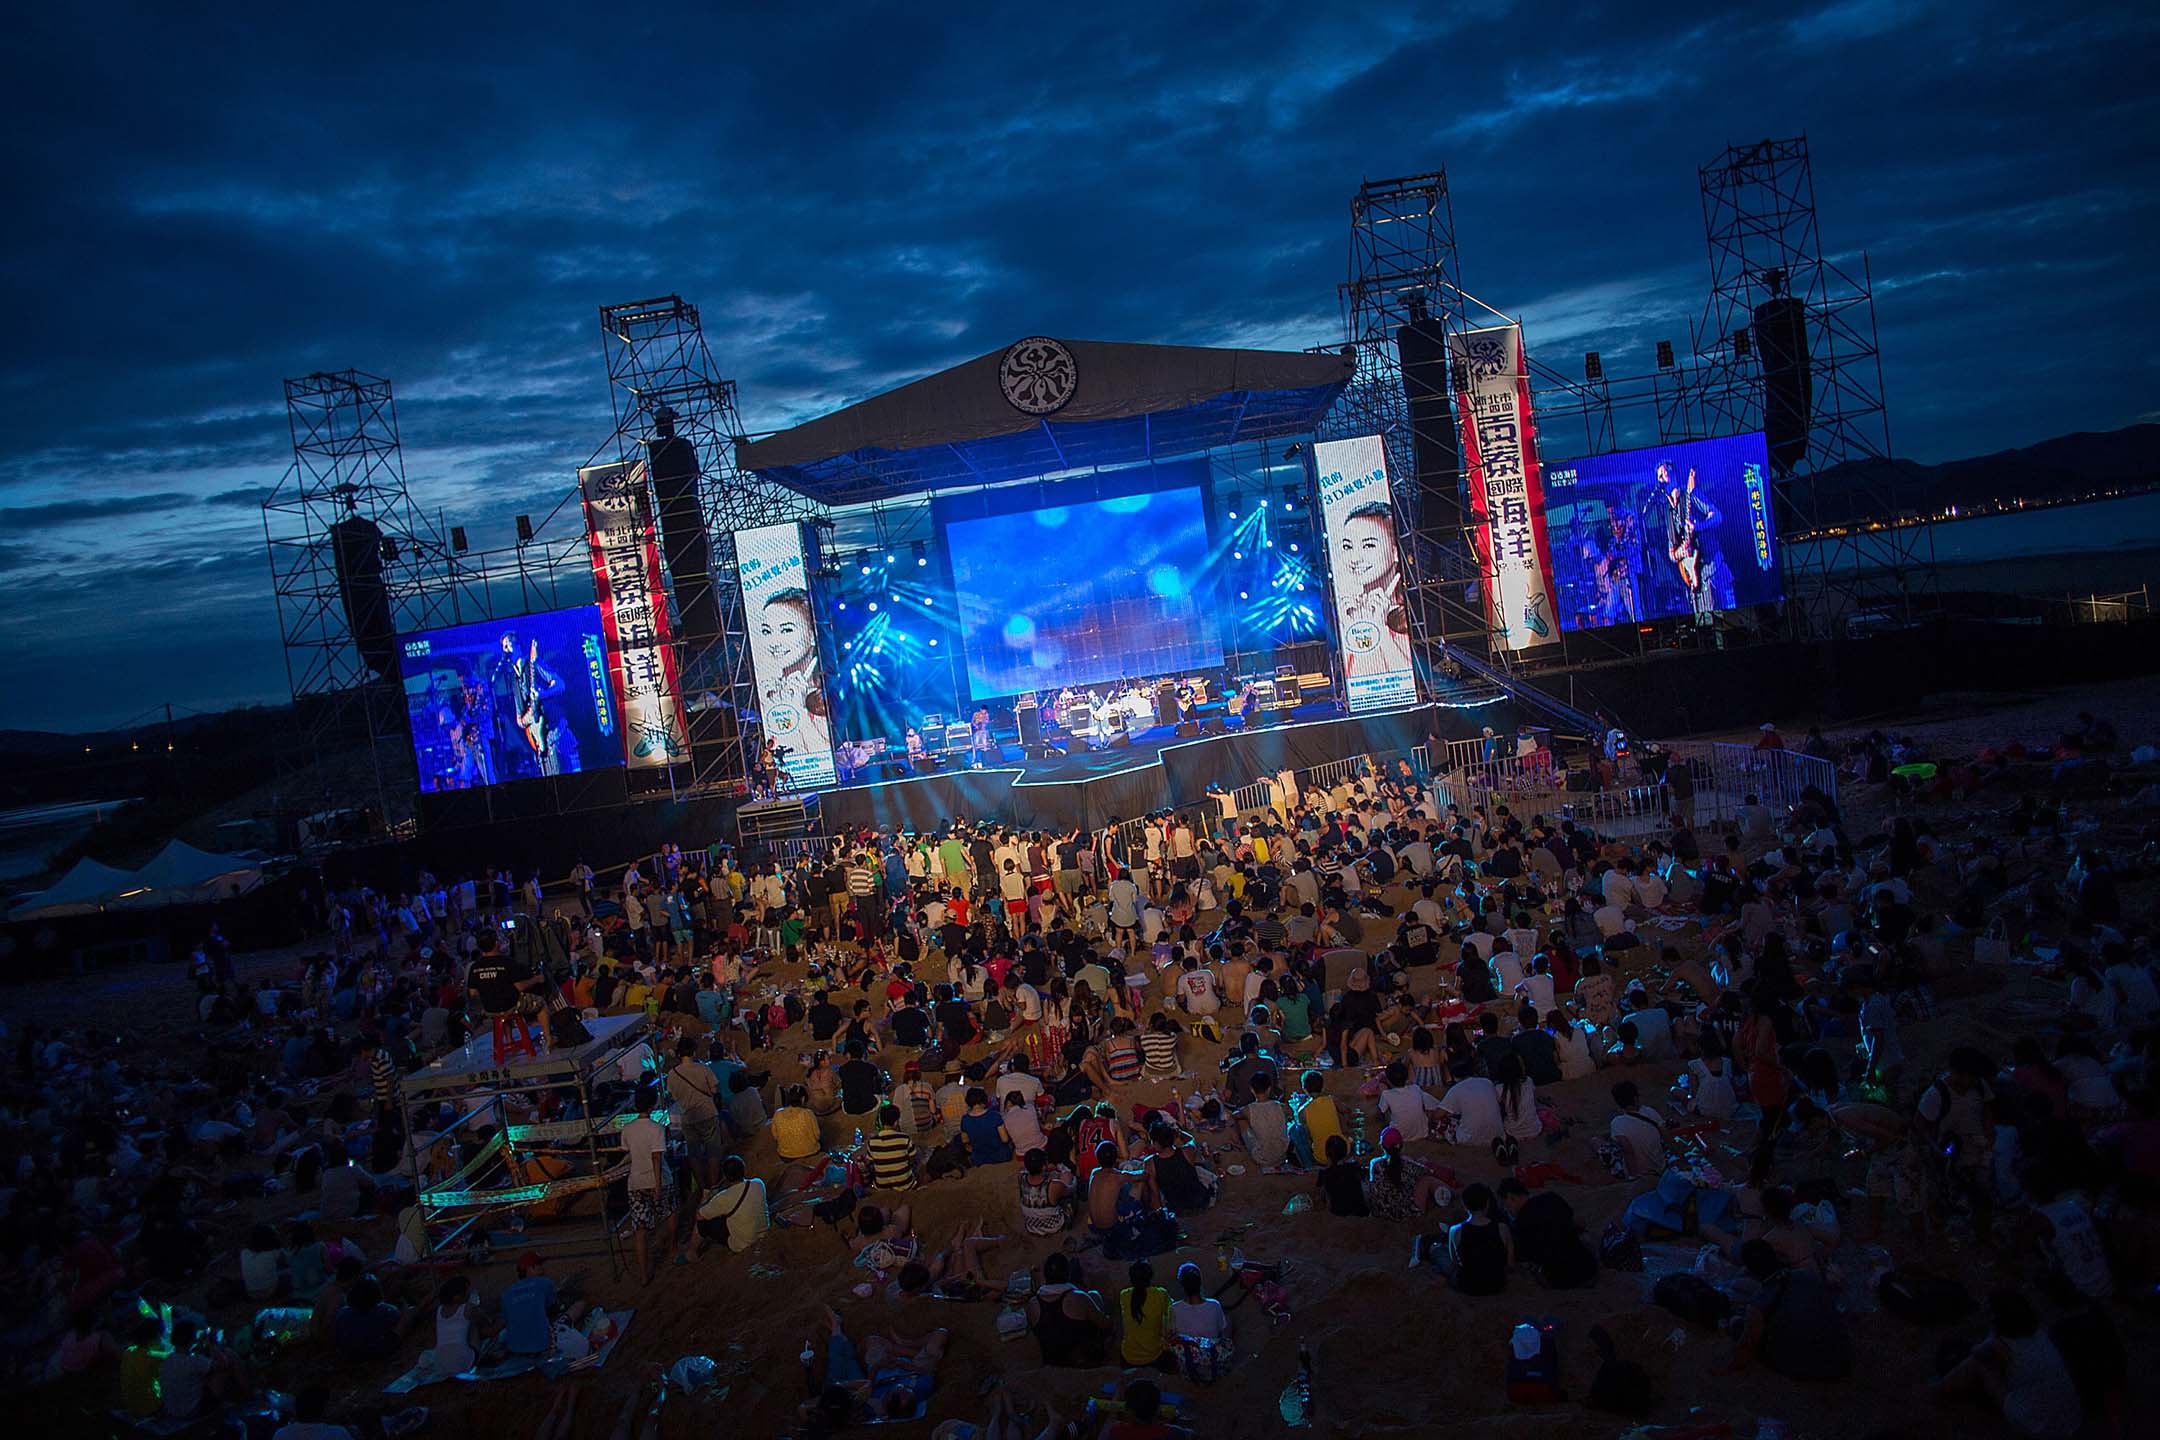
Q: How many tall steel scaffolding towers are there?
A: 4